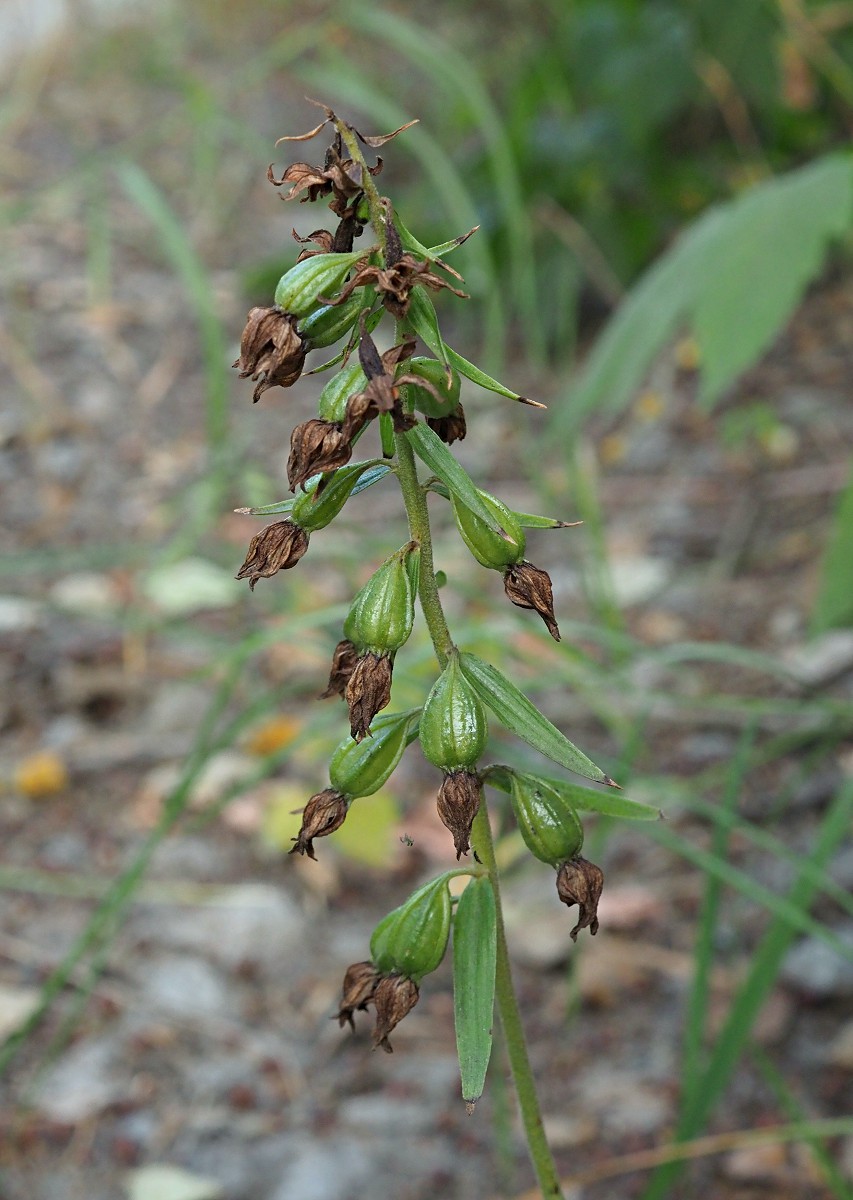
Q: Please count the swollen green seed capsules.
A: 11